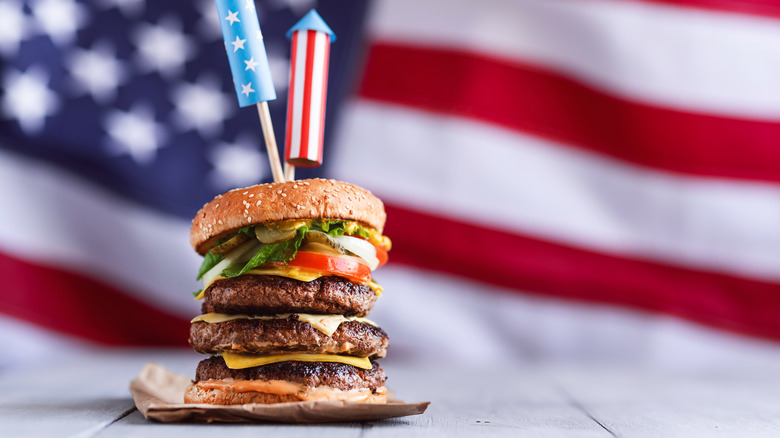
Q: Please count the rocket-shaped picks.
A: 2